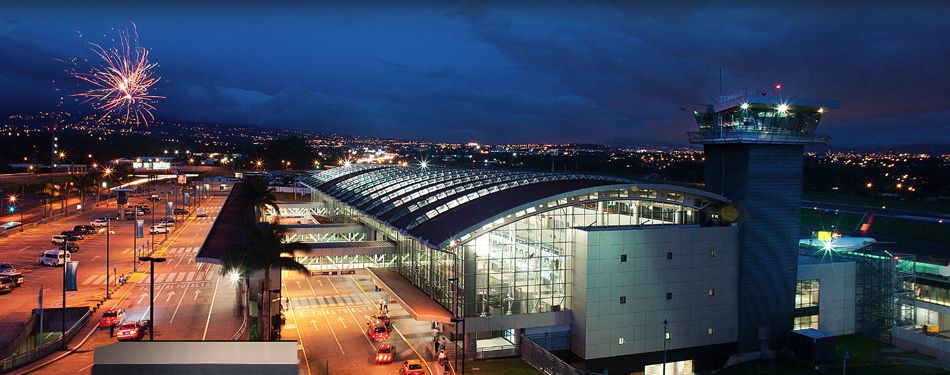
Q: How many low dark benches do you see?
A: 0